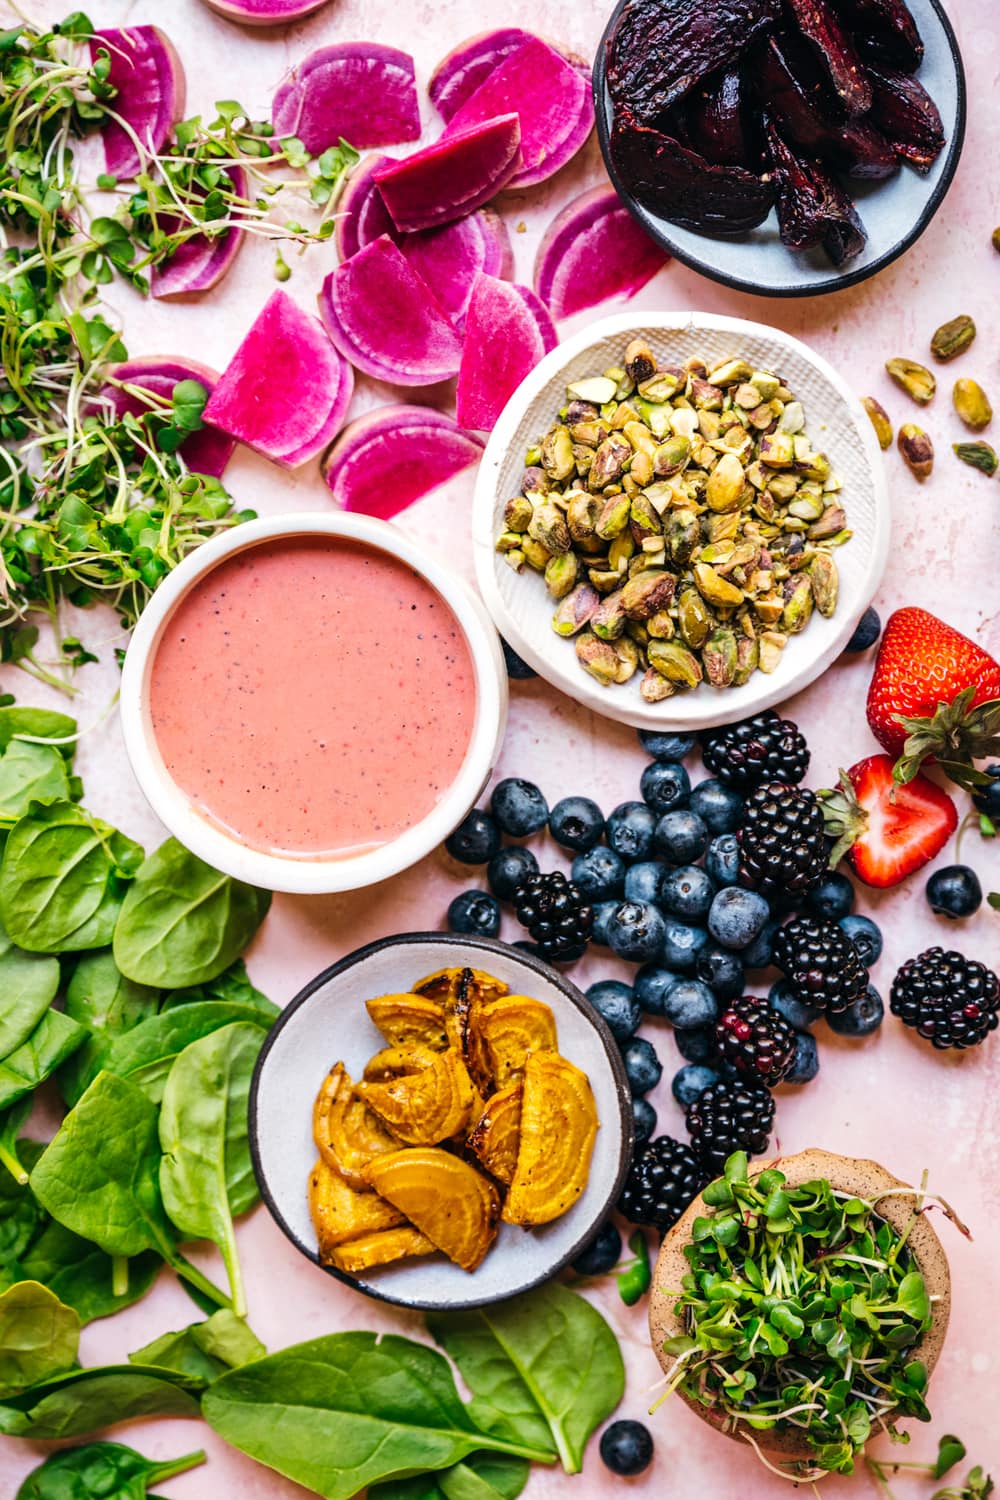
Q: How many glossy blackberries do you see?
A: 8